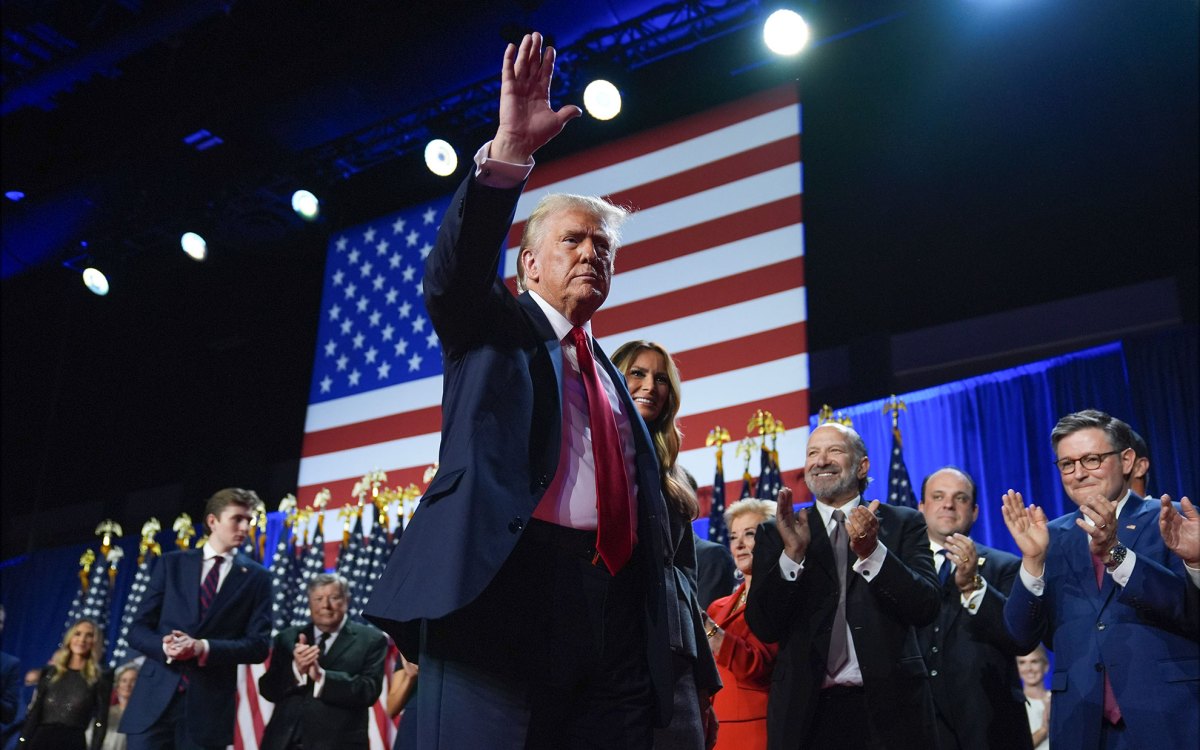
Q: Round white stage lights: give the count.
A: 6